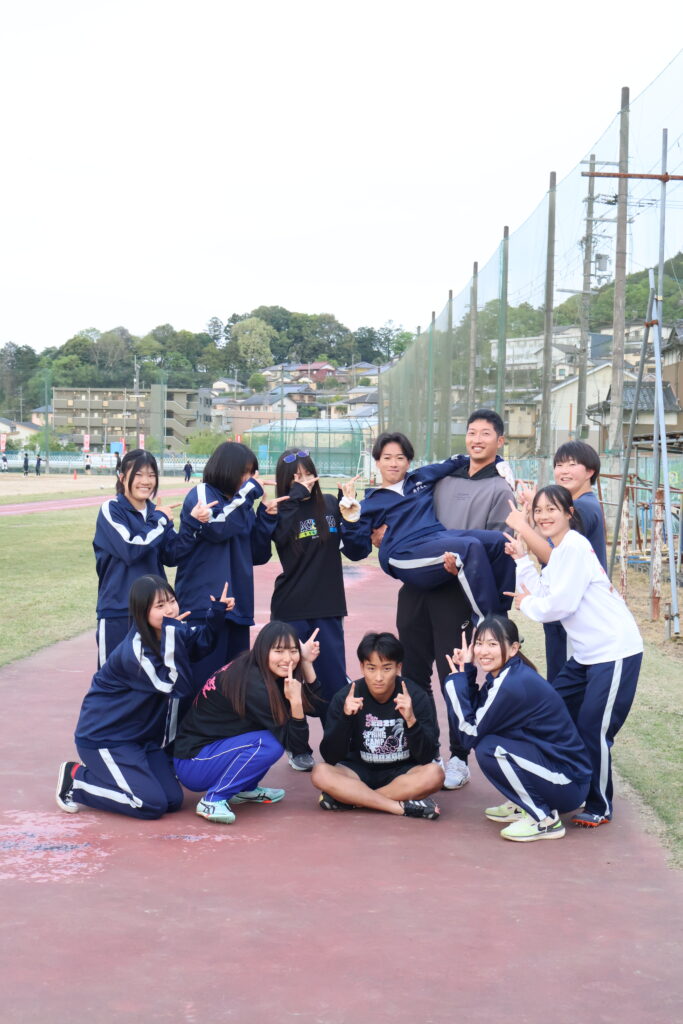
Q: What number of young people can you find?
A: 11